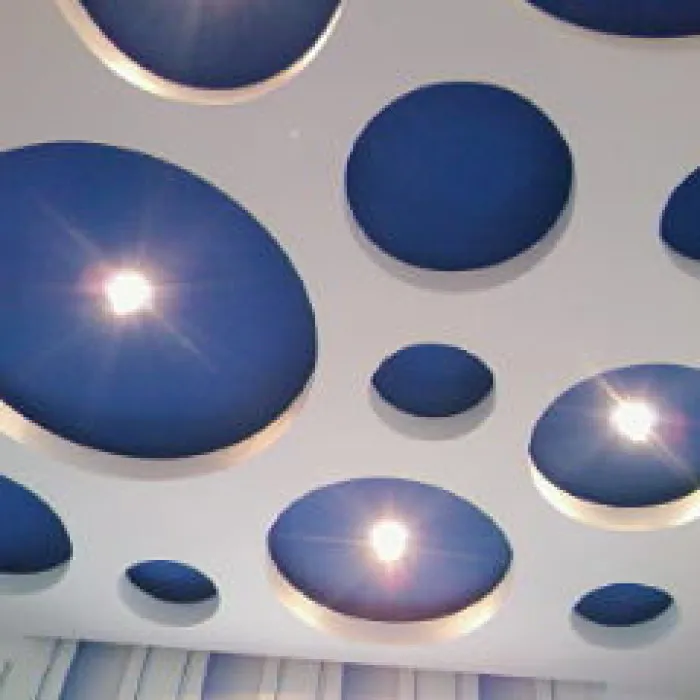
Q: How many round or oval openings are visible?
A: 11